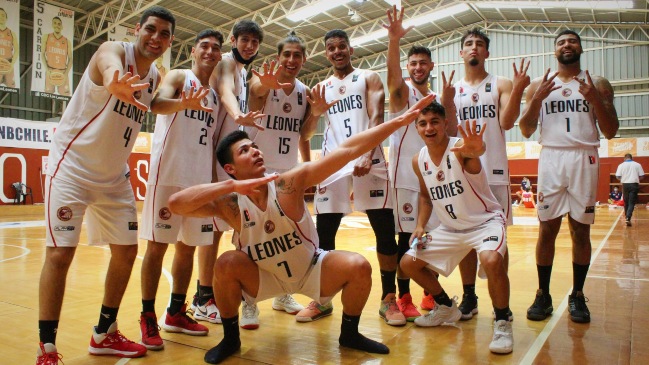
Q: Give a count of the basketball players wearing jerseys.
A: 10